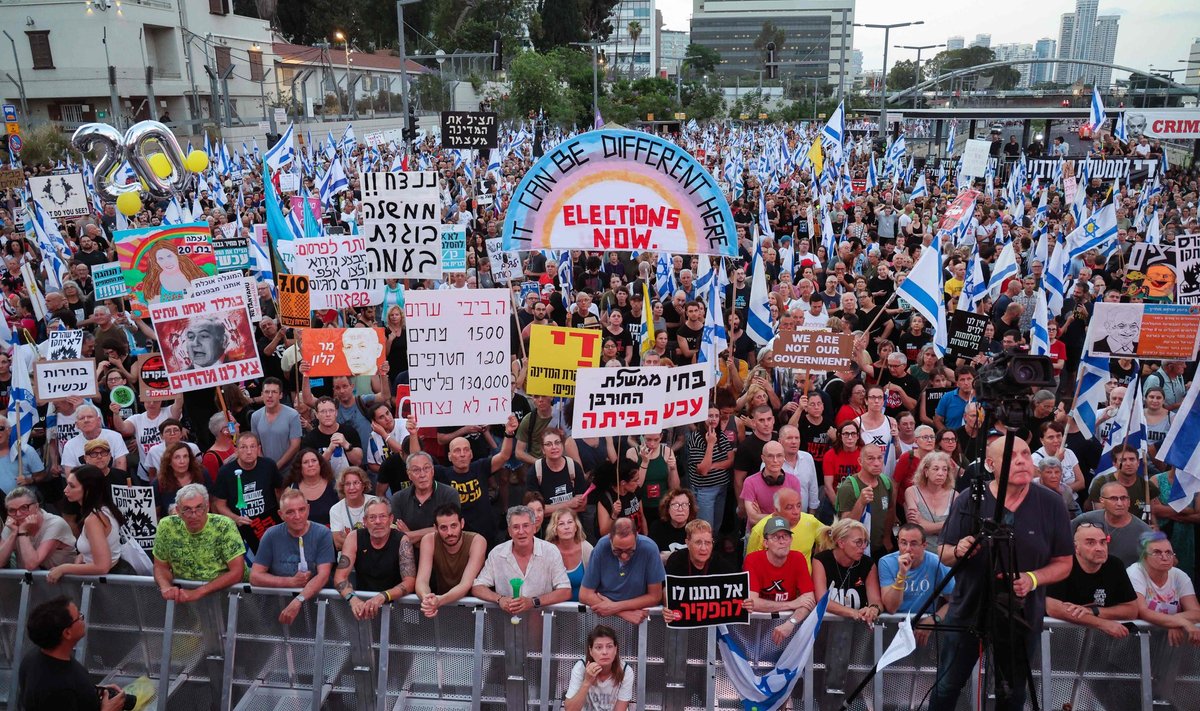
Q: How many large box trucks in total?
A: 0